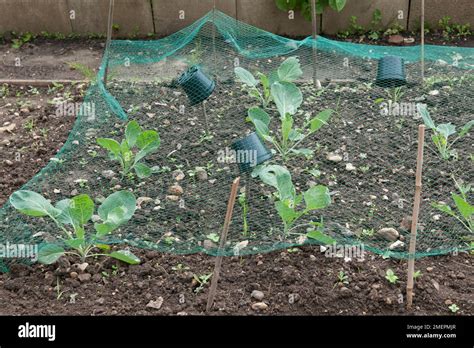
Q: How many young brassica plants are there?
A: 7